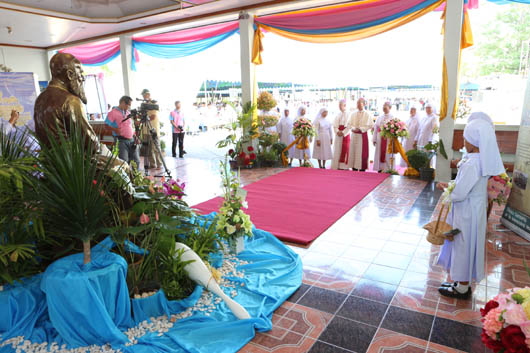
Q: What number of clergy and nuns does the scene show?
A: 10